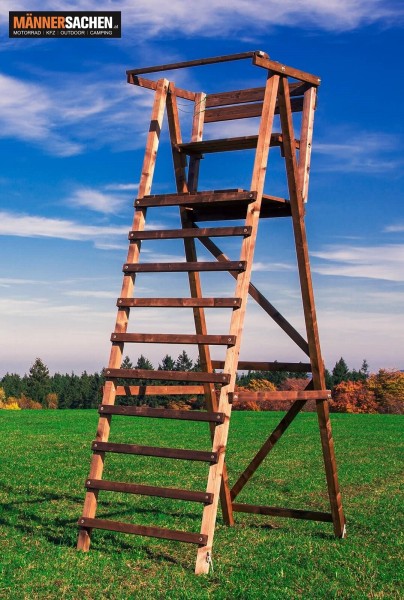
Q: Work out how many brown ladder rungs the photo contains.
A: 10